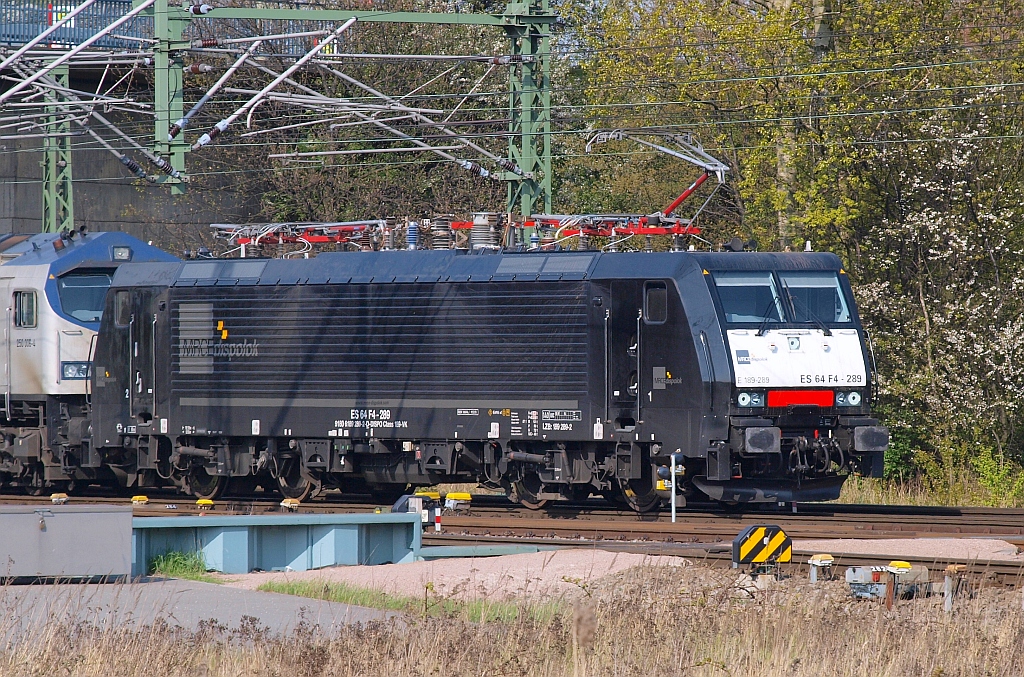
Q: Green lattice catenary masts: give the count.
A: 2